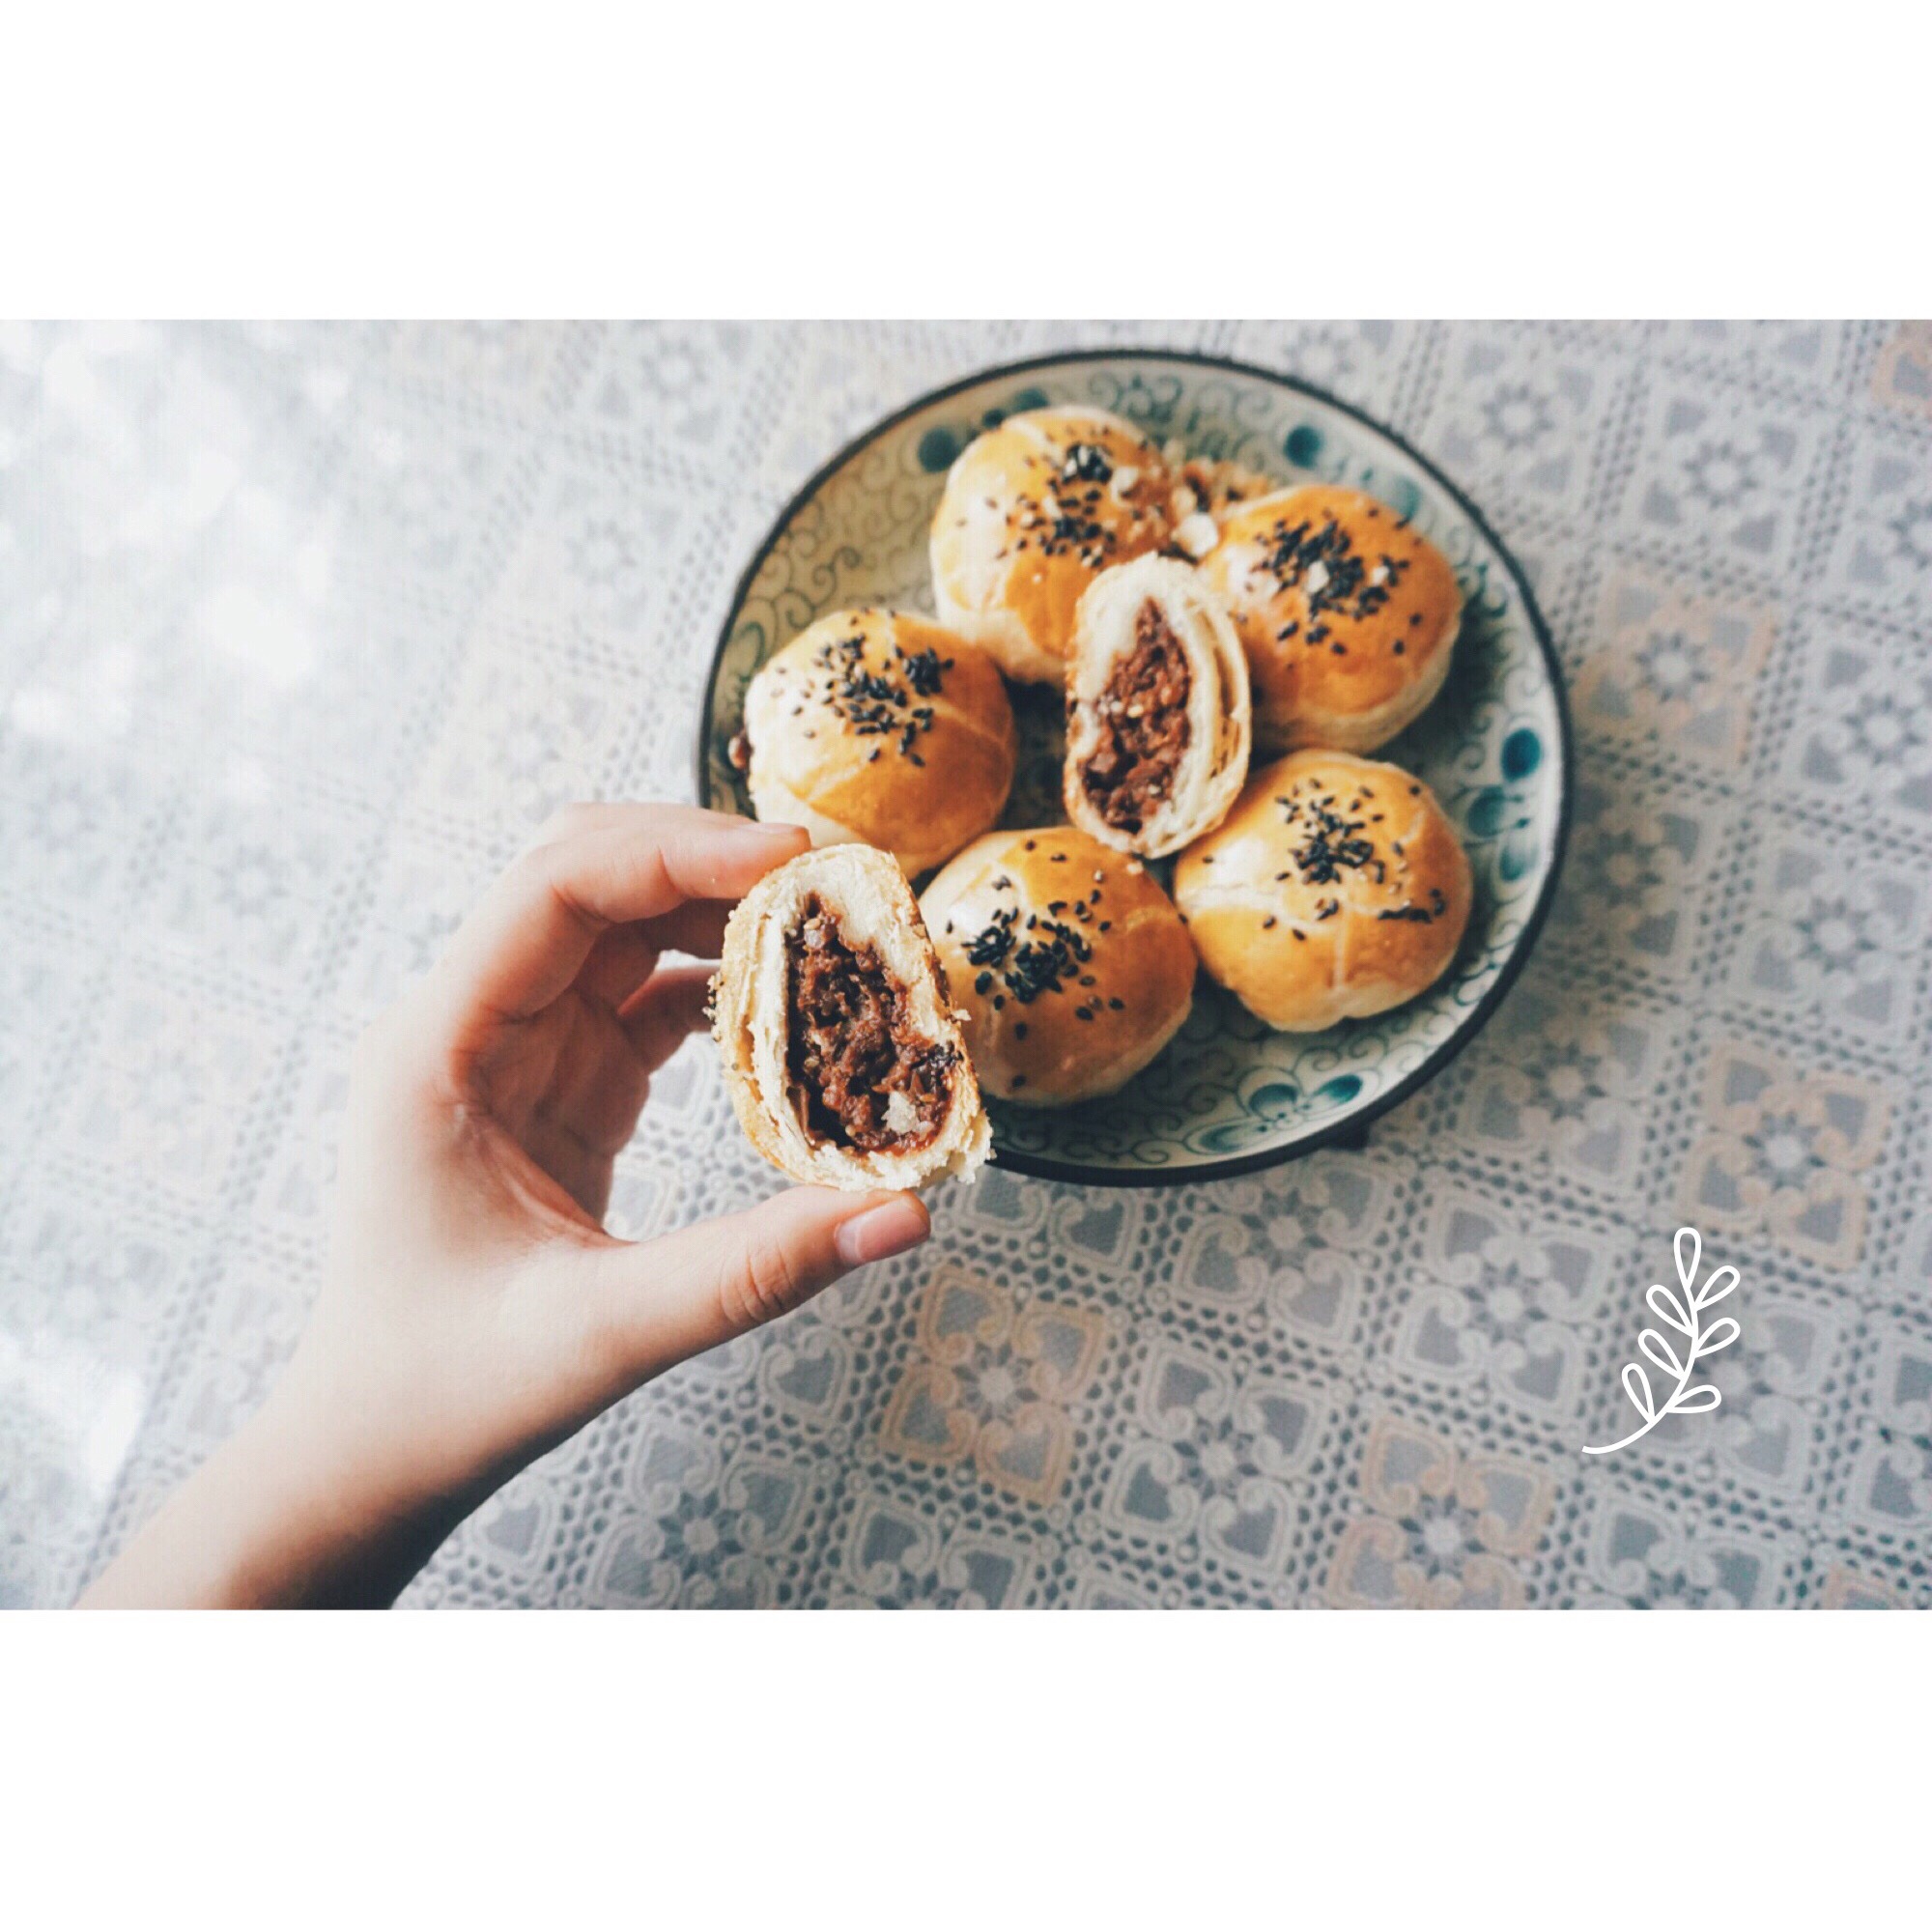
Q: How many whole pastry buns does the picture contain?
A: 5